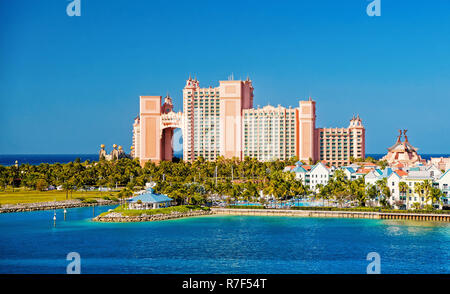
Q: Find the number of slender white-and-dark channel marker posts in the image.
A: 2